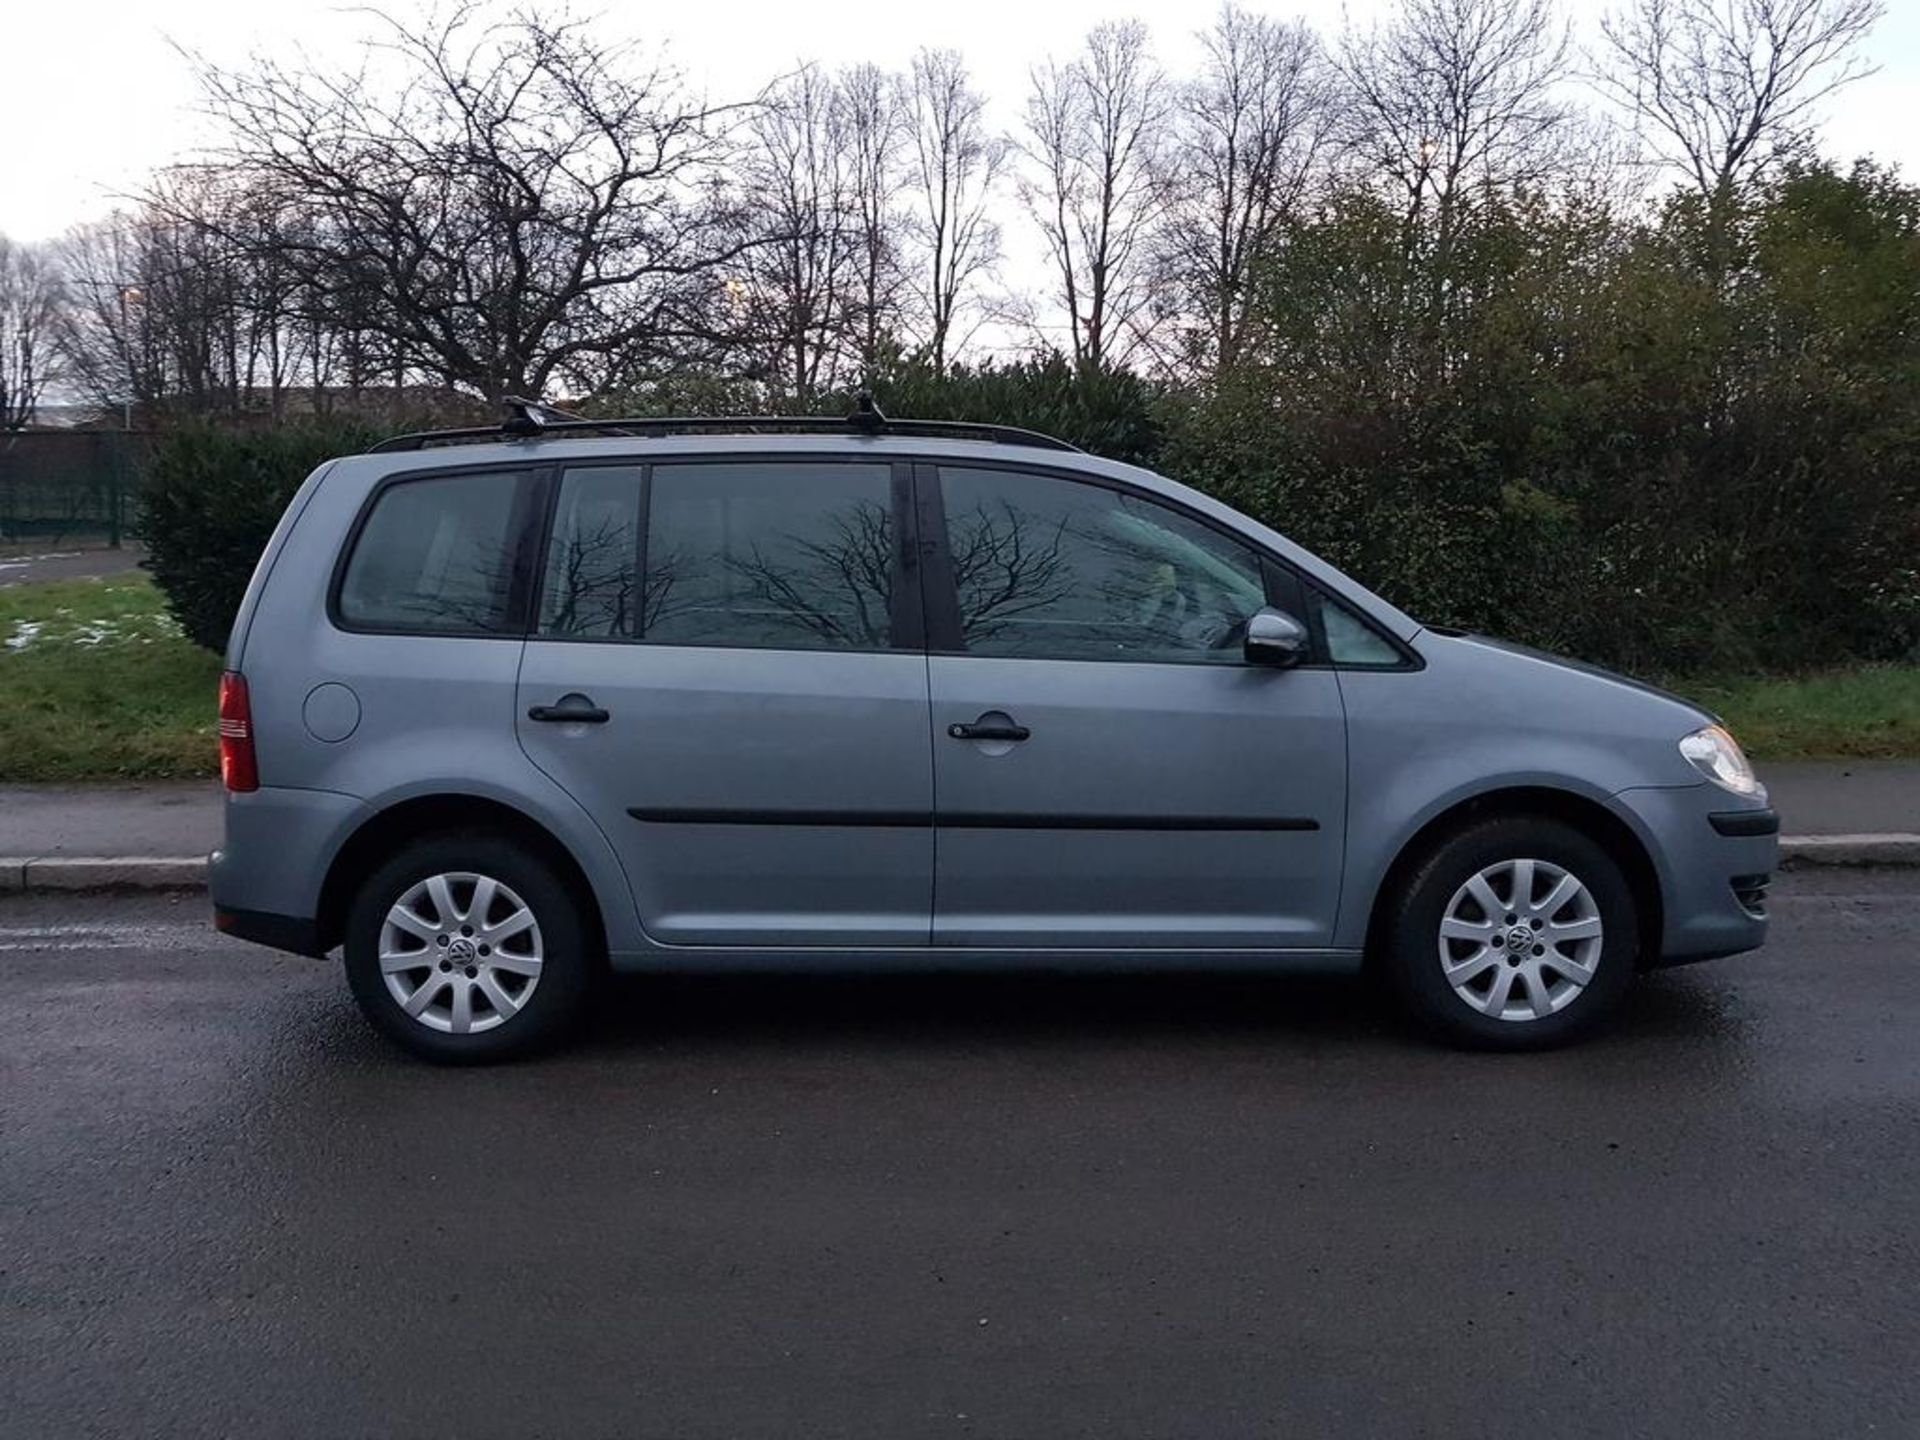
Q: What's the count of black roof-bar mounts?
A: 2